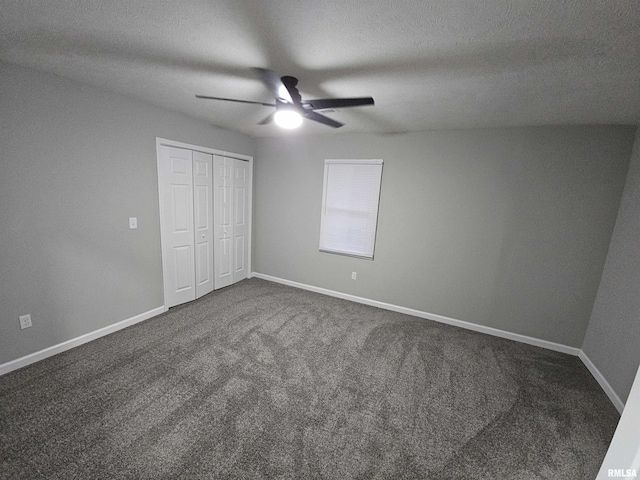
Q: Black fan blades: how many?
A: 5